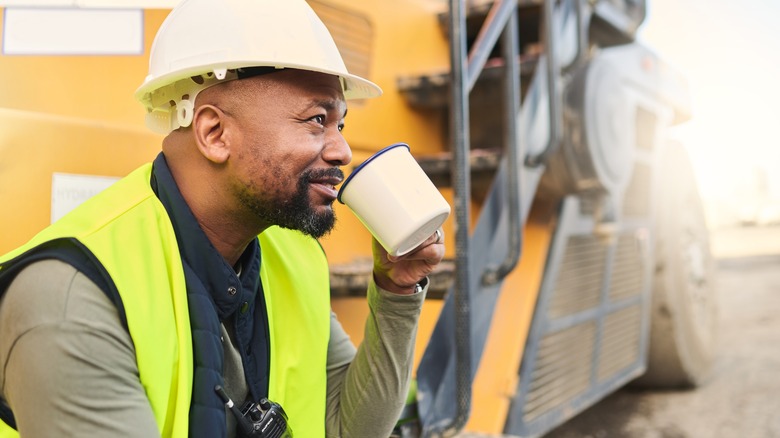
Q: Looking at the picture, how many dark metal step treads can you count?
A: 4